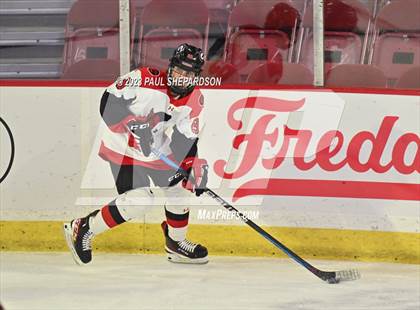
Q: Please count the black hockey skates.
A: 2